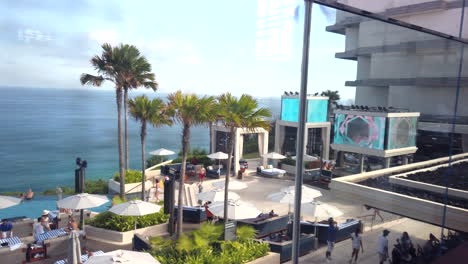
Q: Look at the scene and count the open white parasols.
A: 14